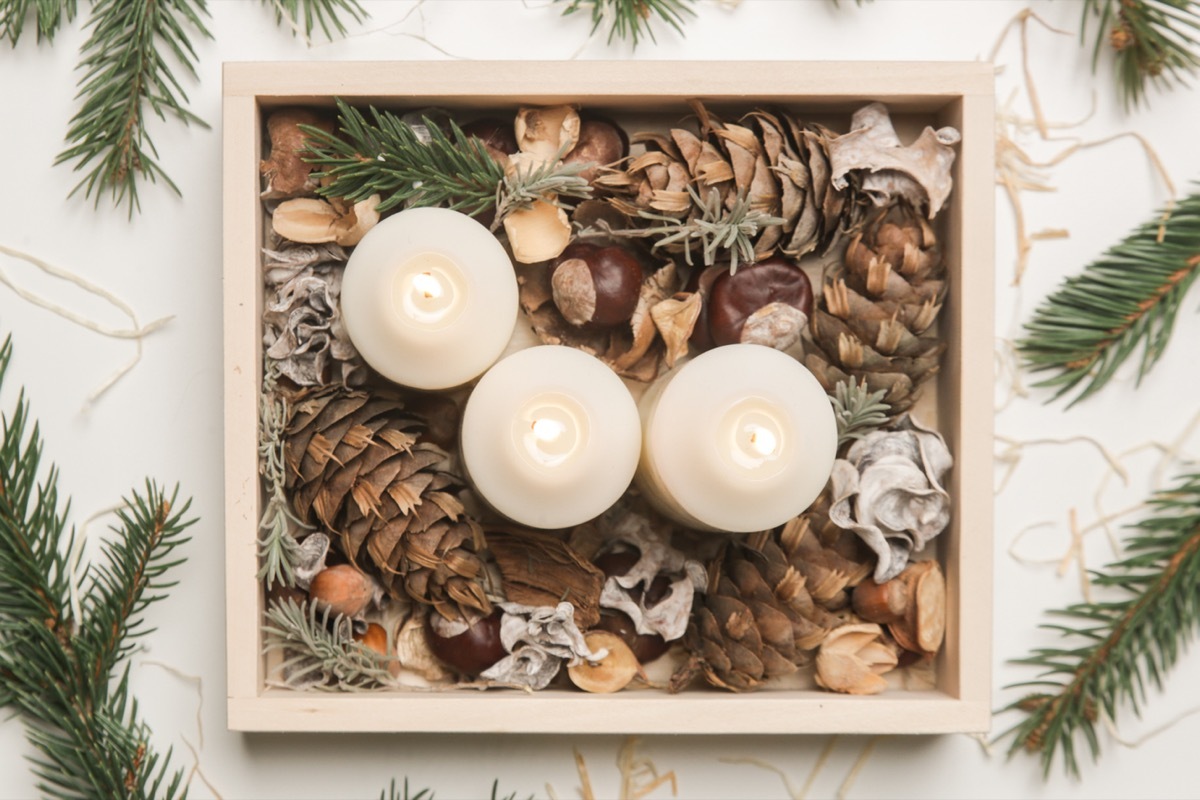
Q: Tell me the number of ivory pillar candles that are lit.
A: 3